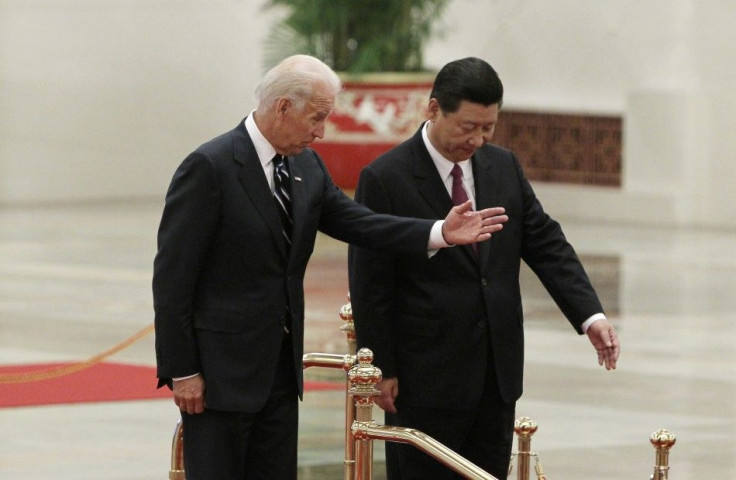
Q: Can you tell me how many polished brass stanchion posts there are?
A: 4